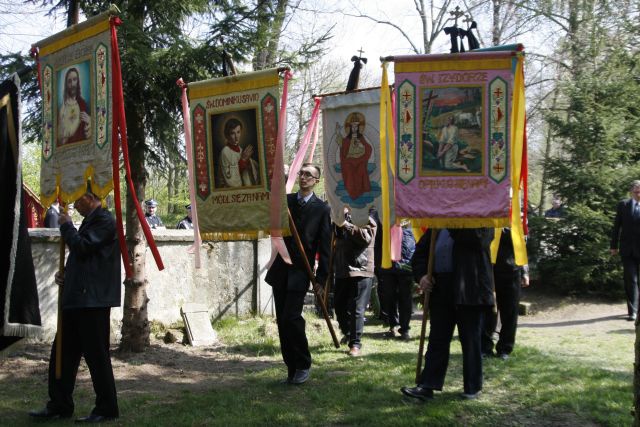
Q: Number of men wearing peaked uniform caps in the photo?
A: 2